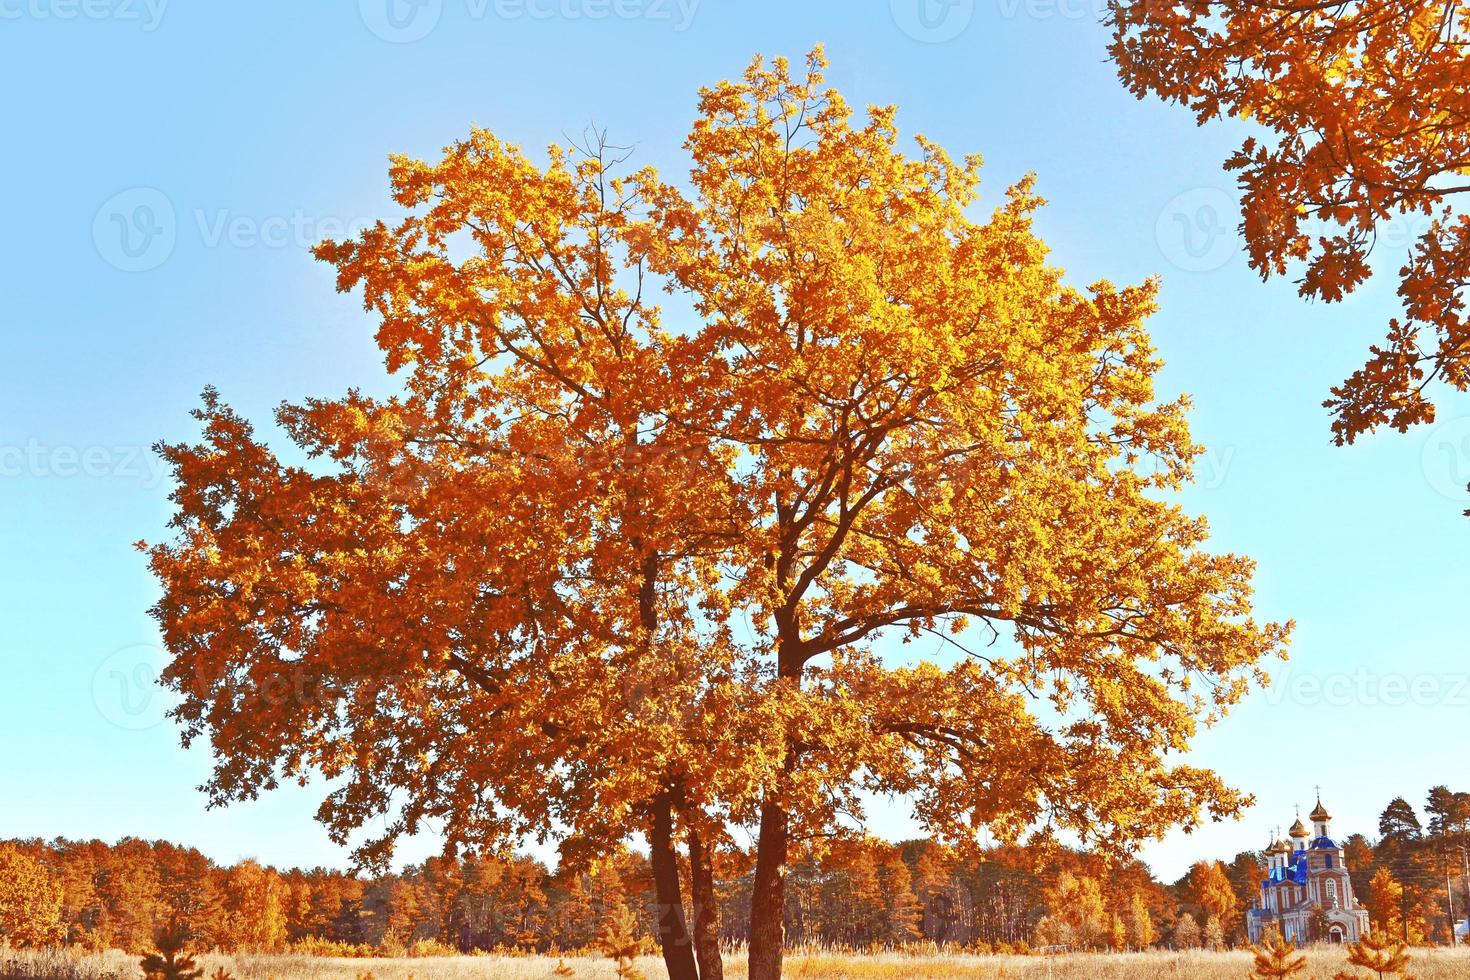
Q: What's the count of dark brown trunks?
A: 3